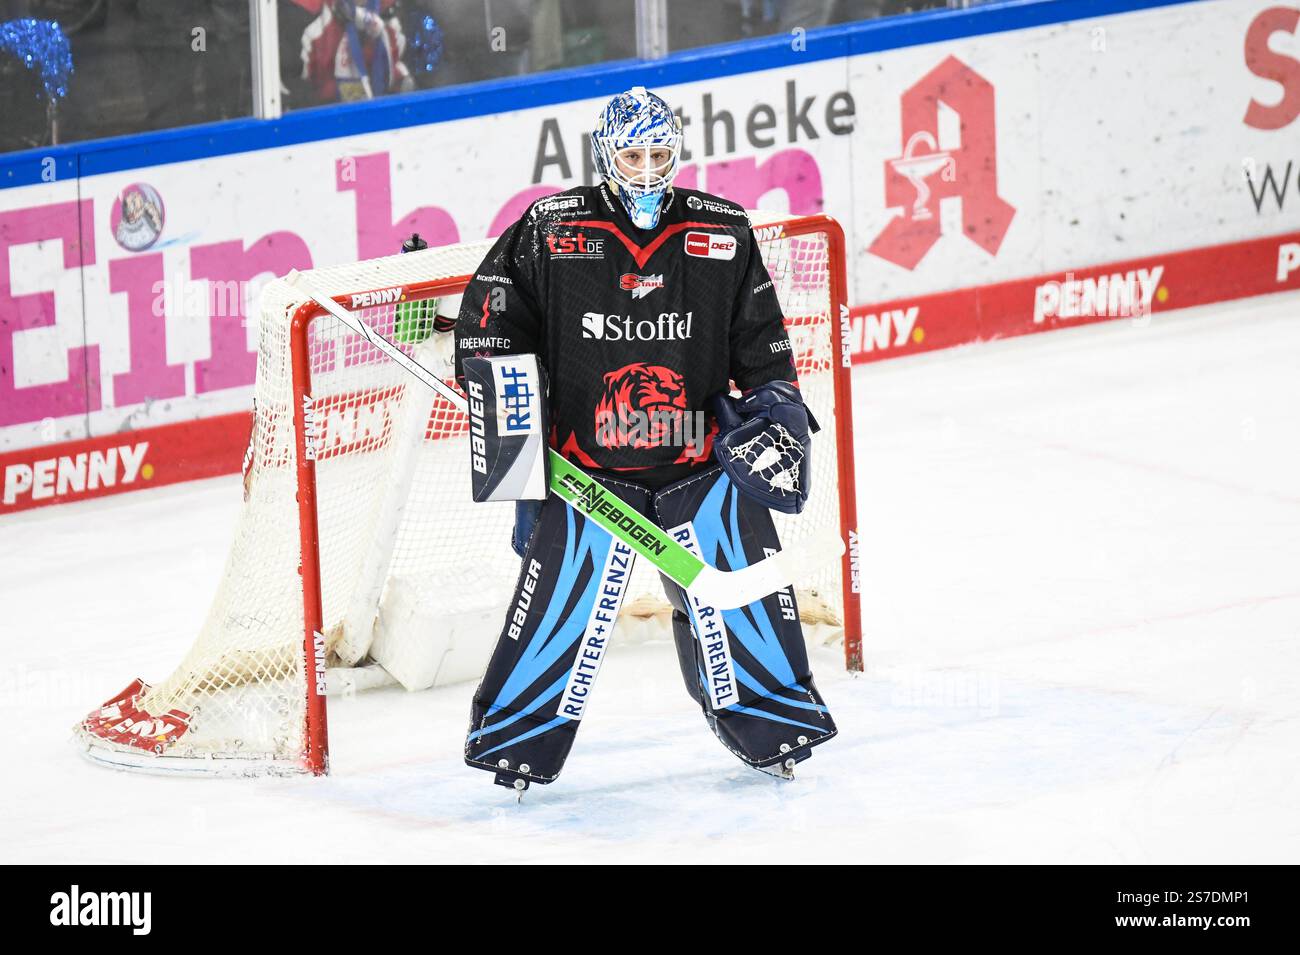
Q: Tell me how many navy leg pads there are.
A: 2